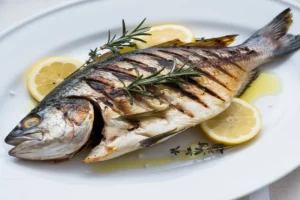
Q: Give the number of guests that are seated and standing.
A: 0